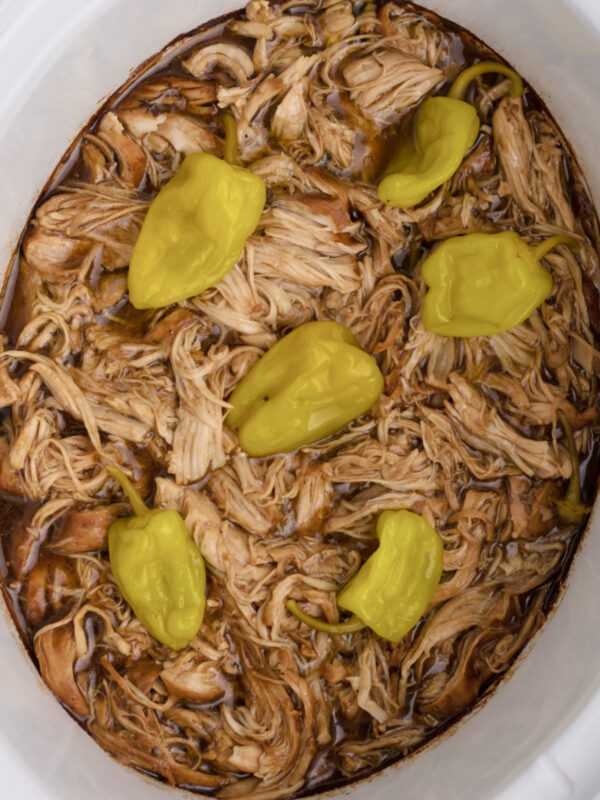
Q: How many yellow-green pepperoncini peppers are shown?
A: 6